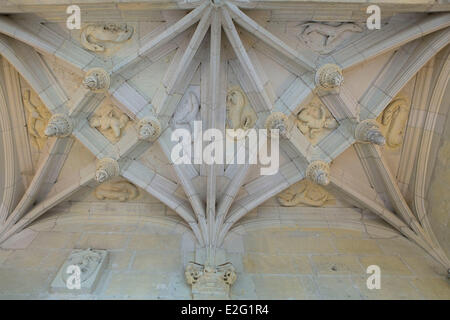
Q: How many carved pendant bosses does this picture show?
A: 8